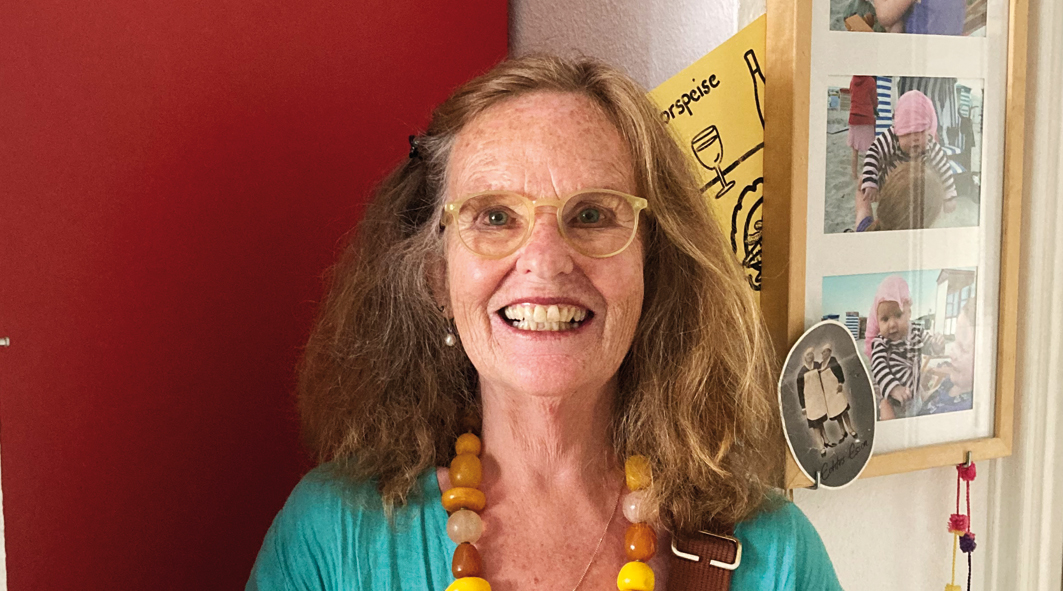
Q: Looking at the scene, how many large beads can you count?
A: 10